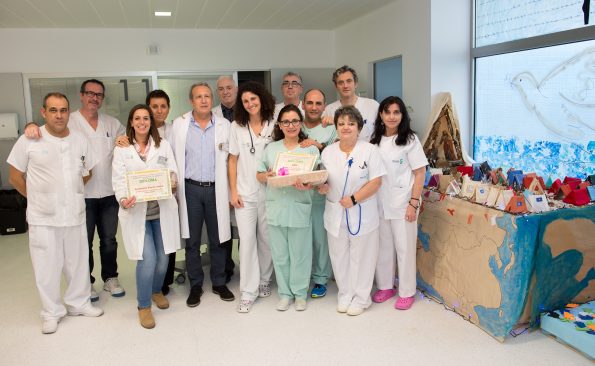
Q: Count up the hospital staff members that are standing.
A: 13